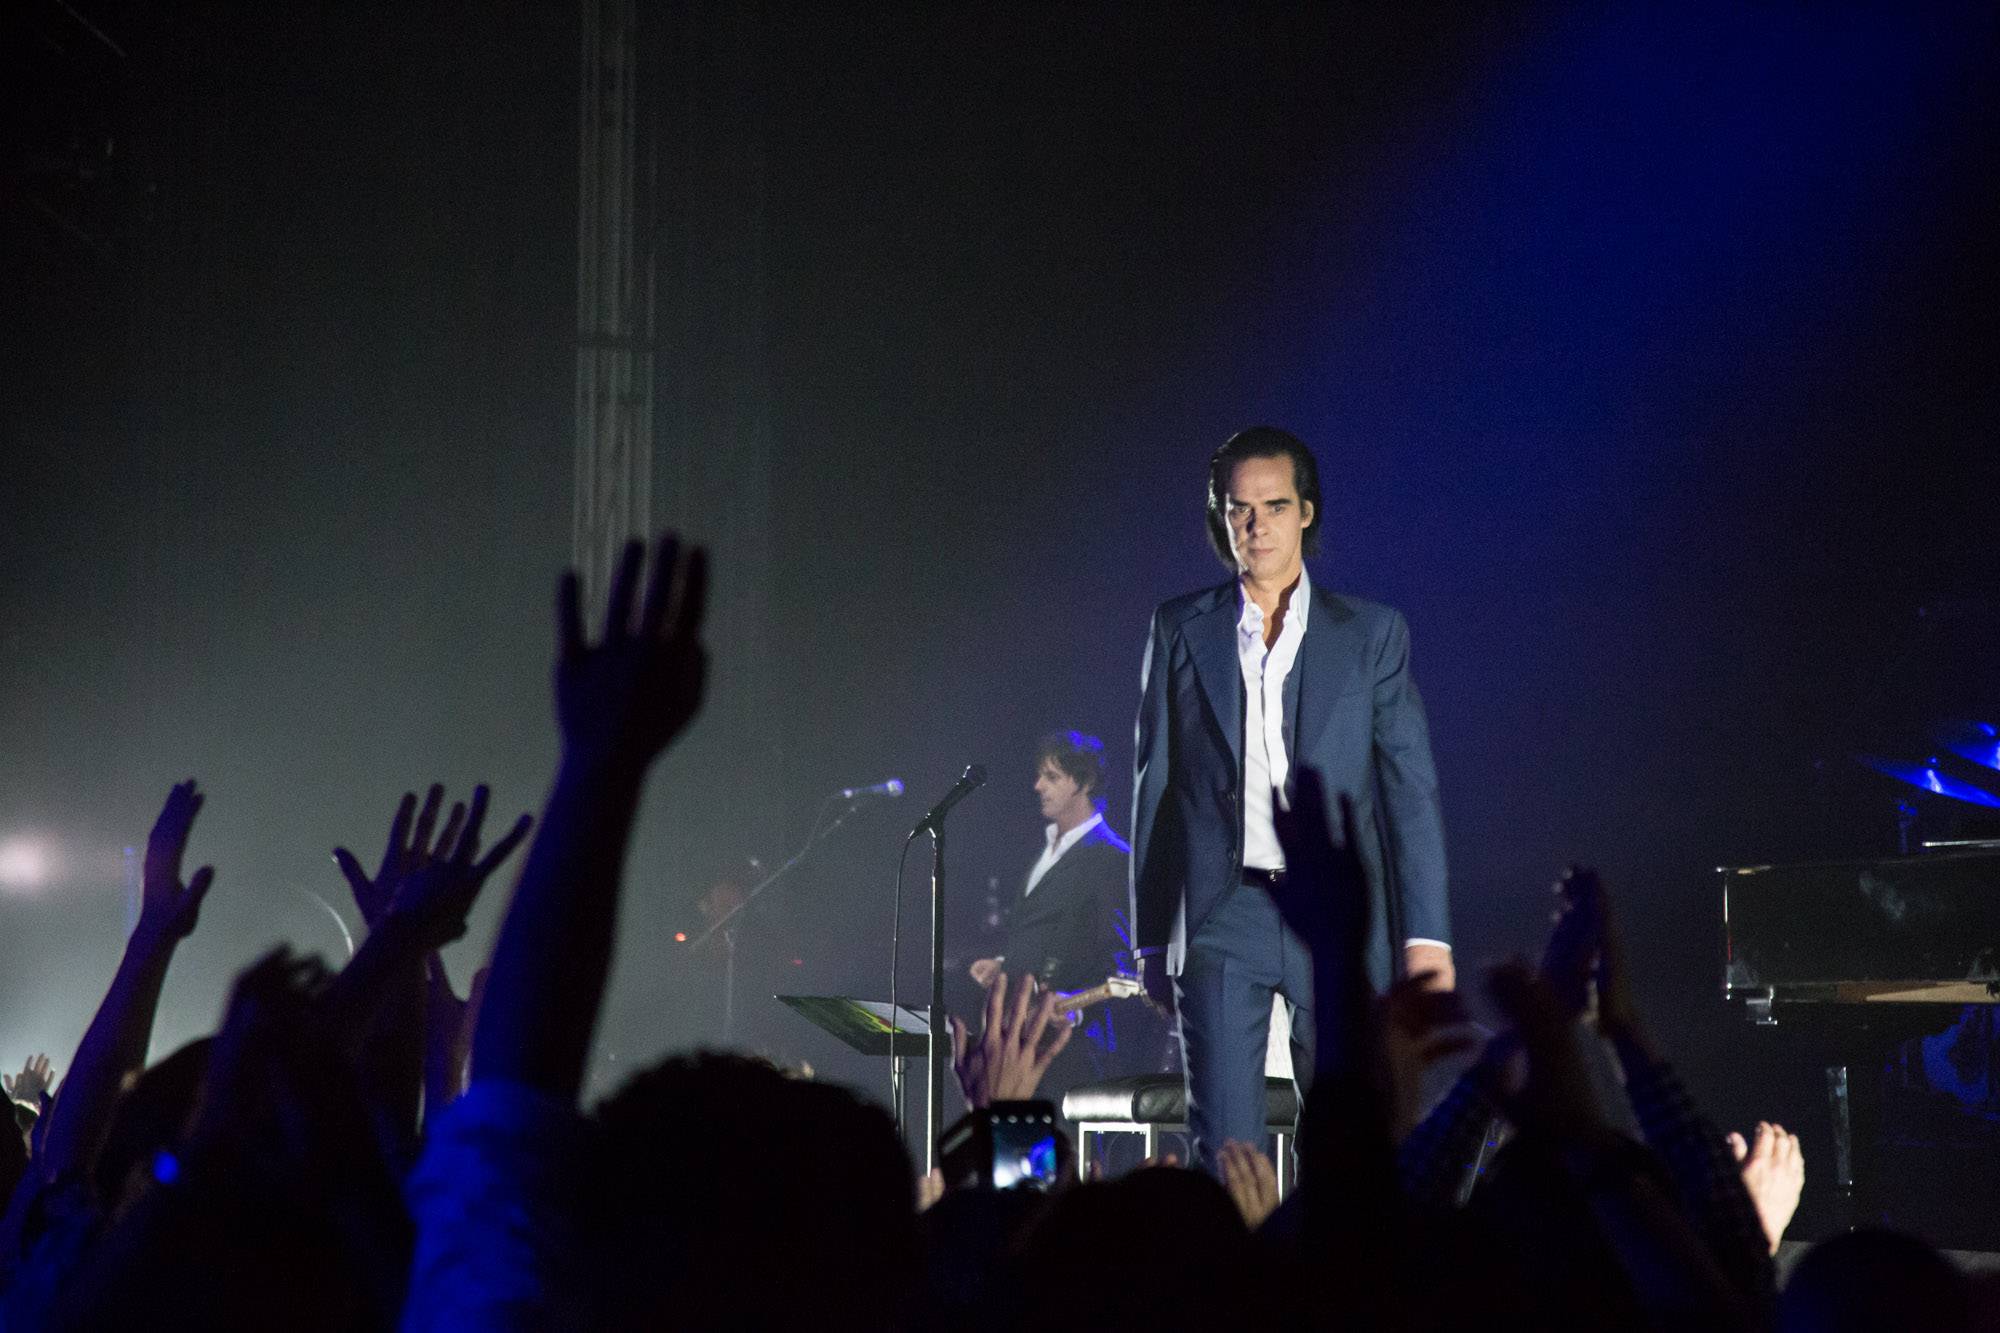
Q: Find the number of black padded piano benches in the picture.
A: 1